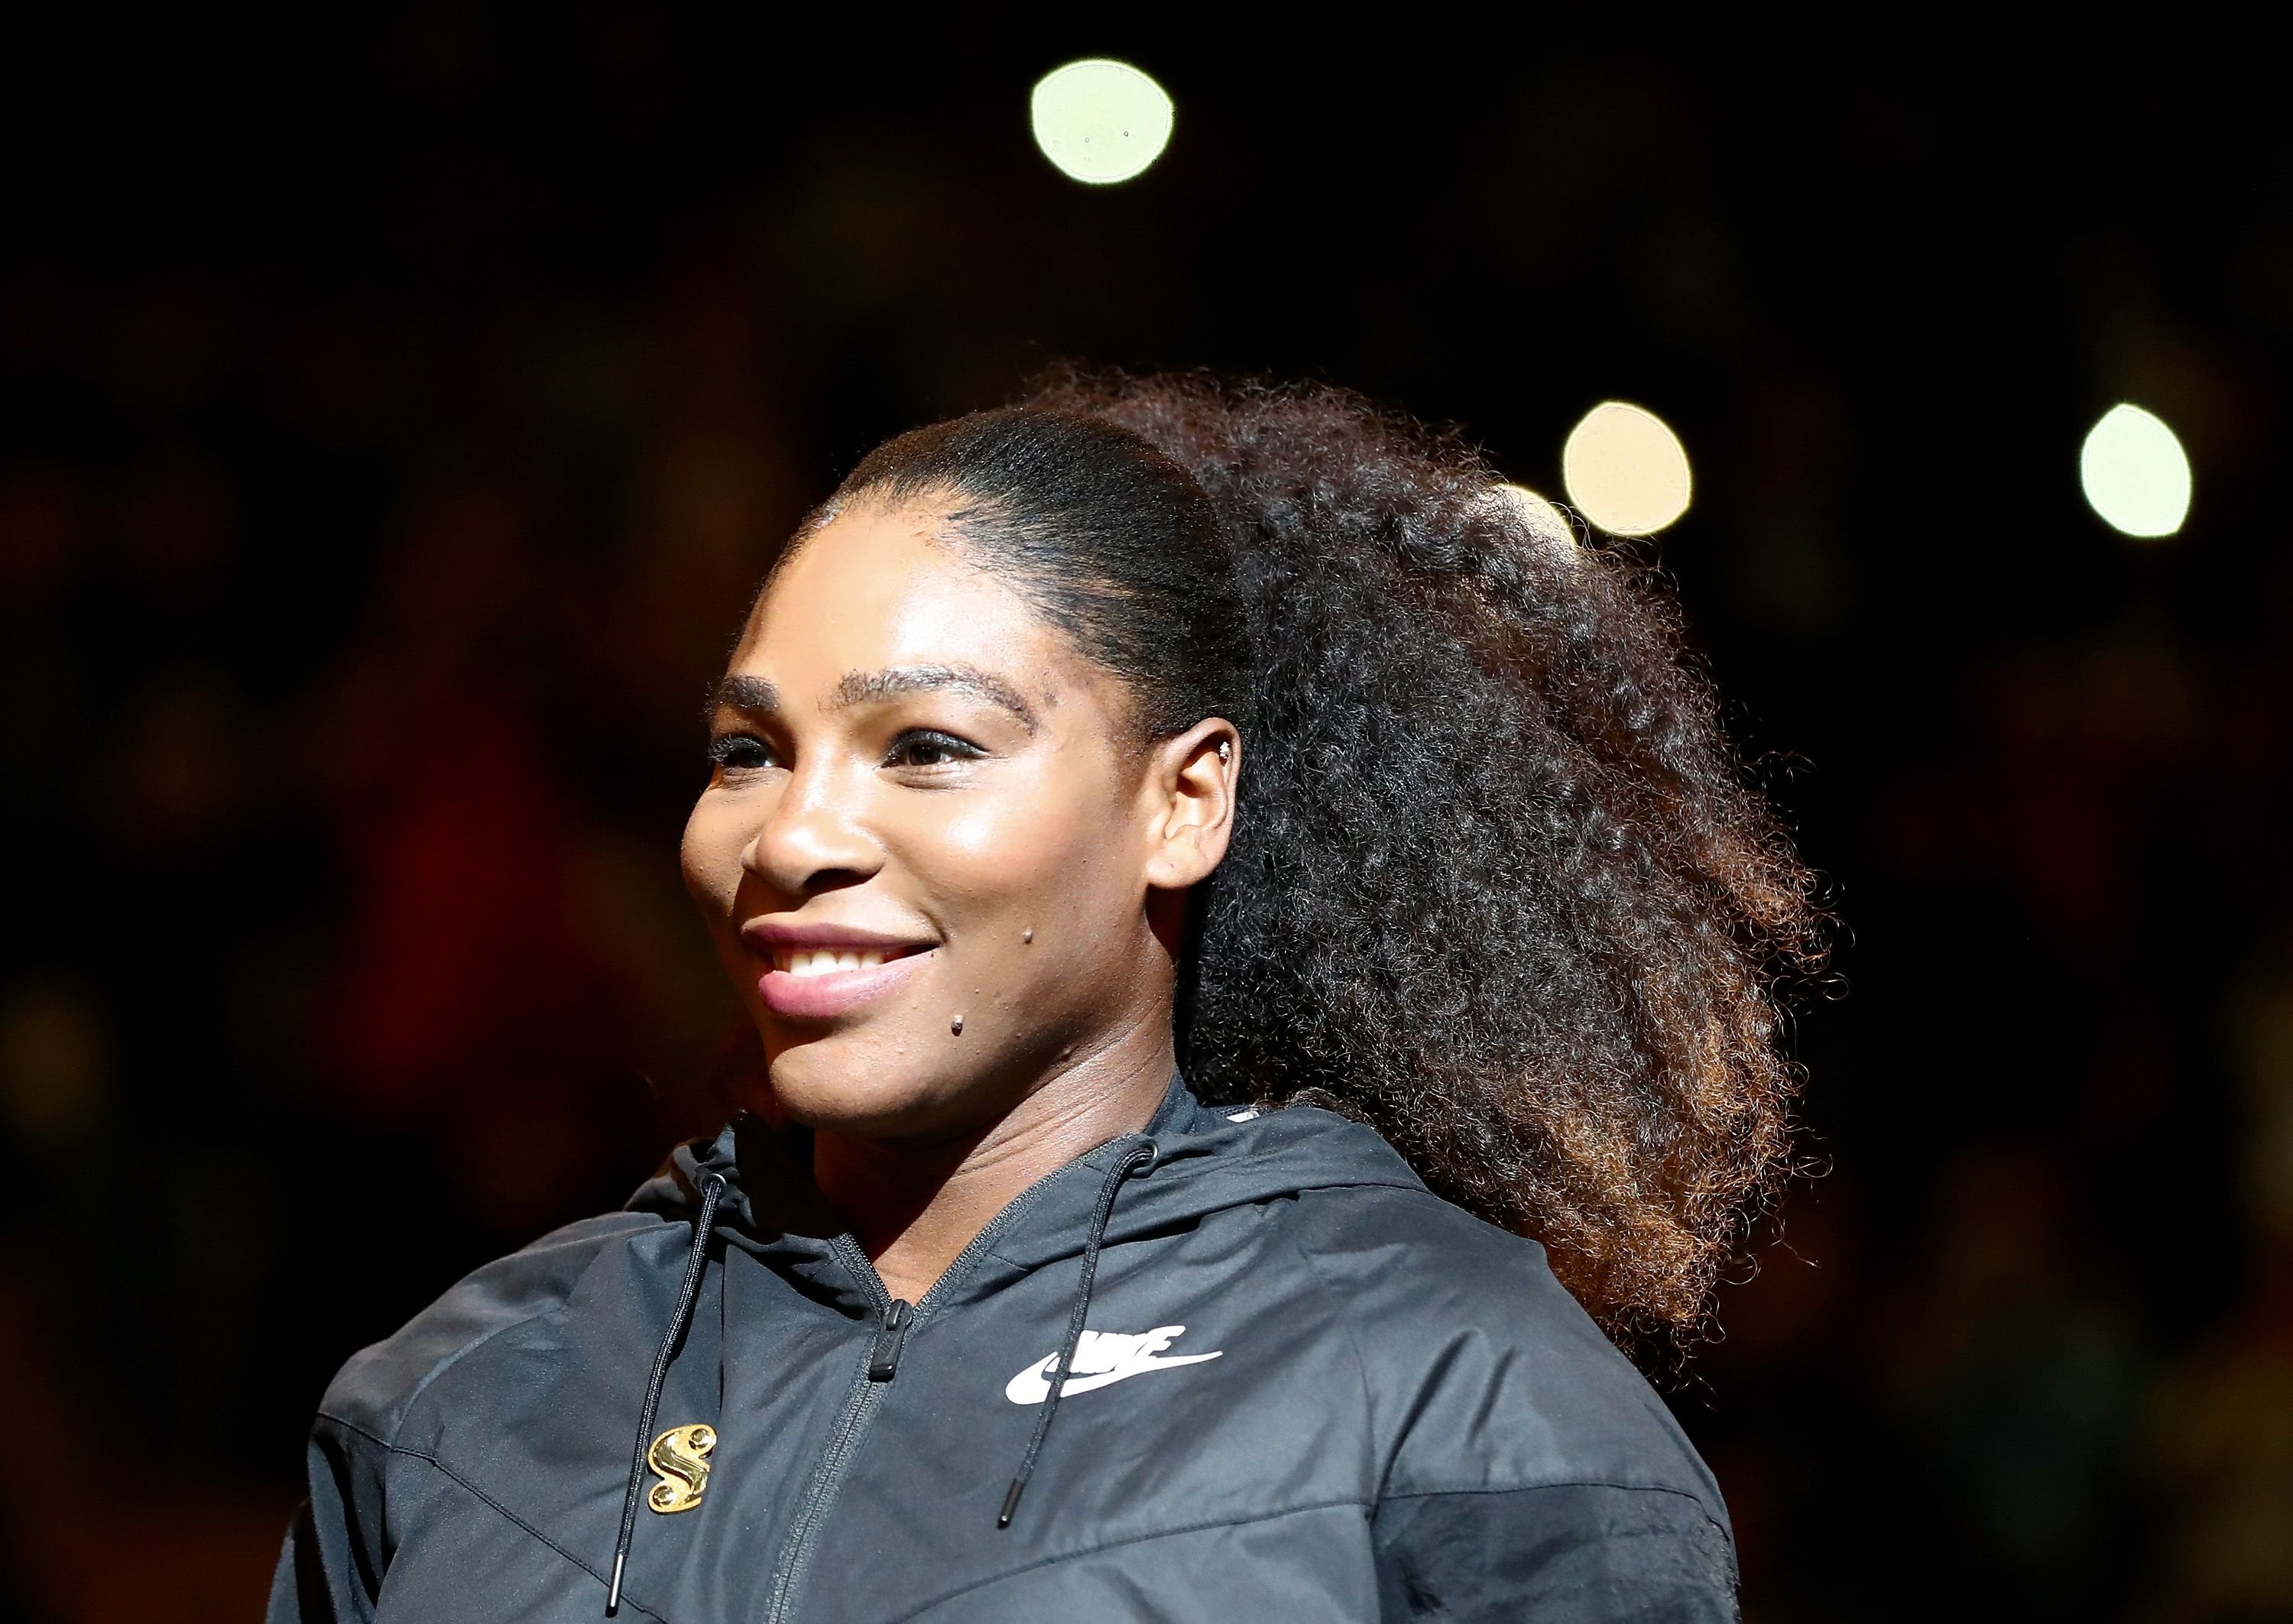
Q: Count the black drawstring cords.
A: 2